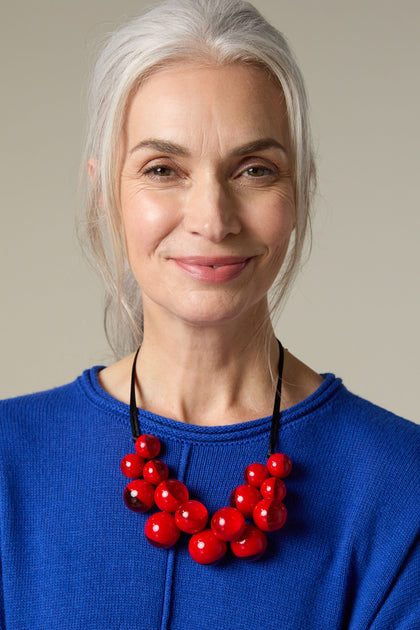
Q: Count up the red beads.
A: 15